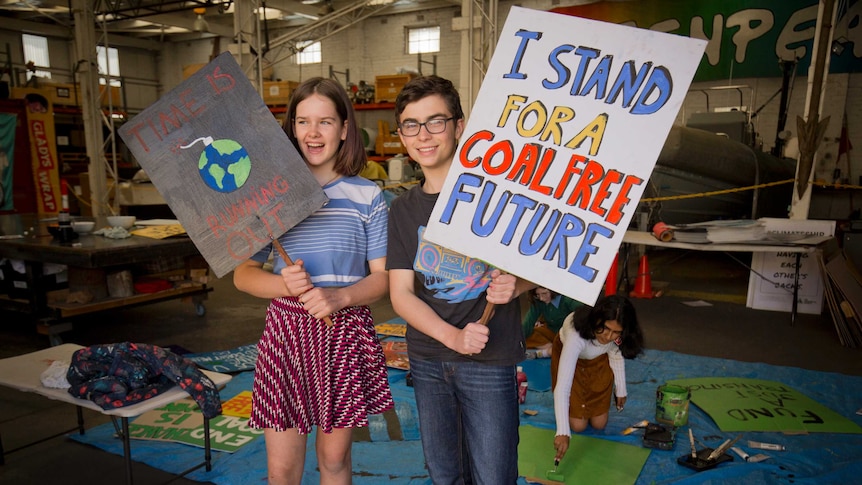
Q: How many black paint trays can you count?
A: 2